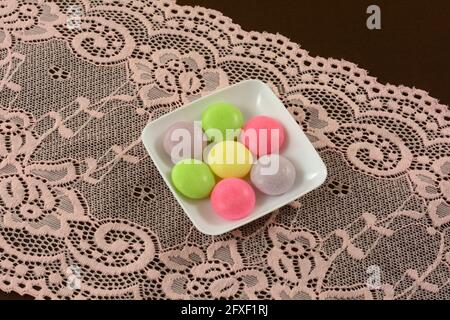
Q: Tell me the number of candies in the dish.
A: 7